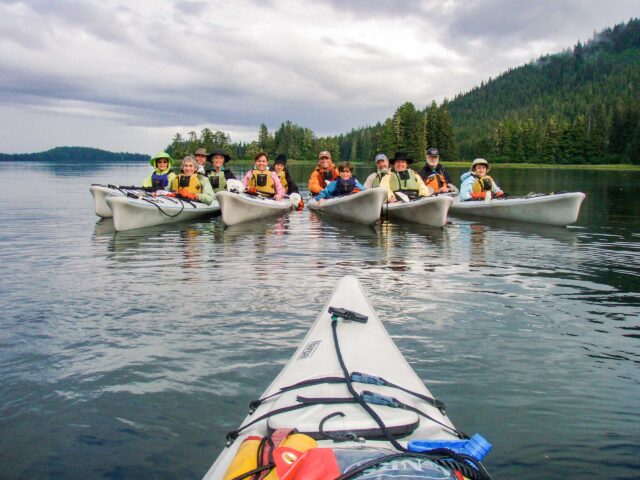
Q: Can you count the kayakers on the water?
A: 12